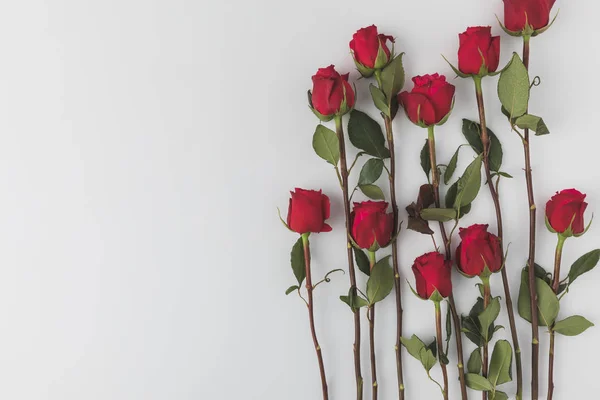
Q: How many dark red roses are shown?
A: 10